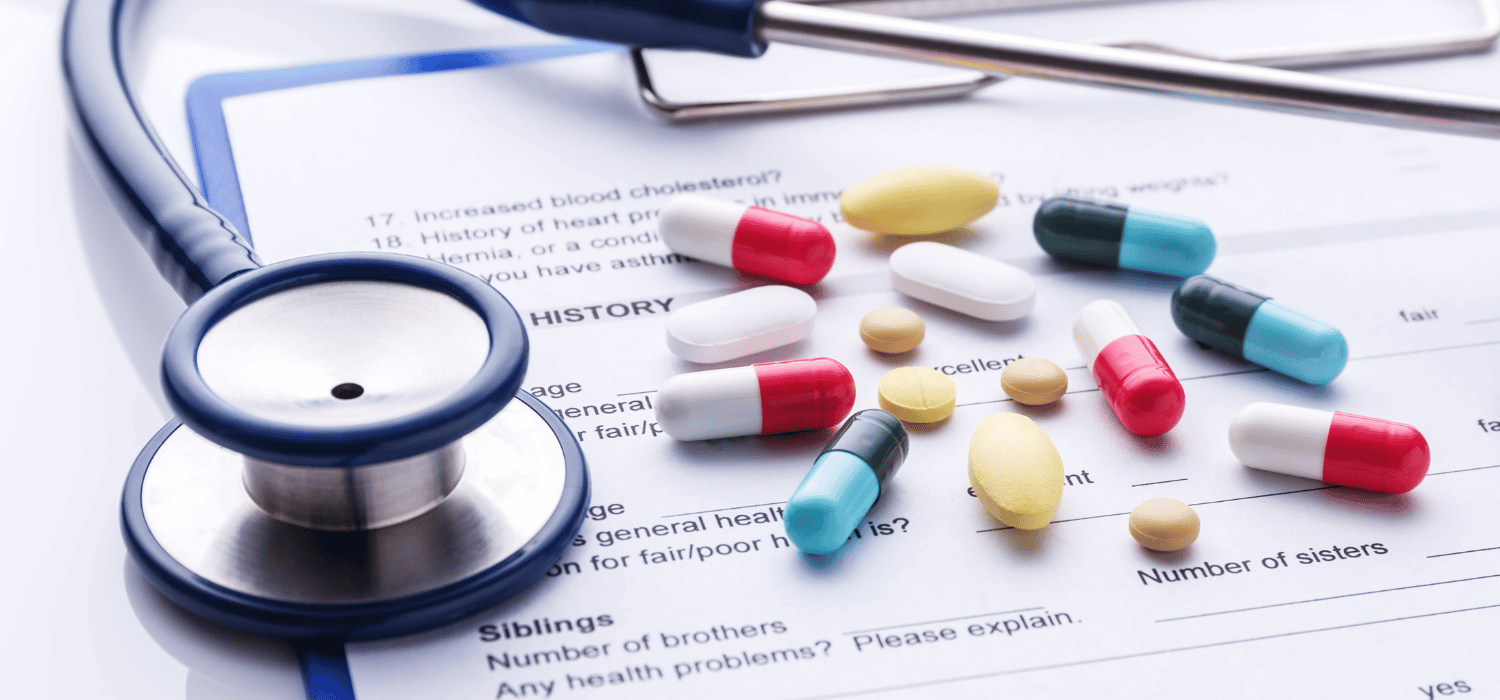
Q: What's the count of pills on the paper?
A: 15